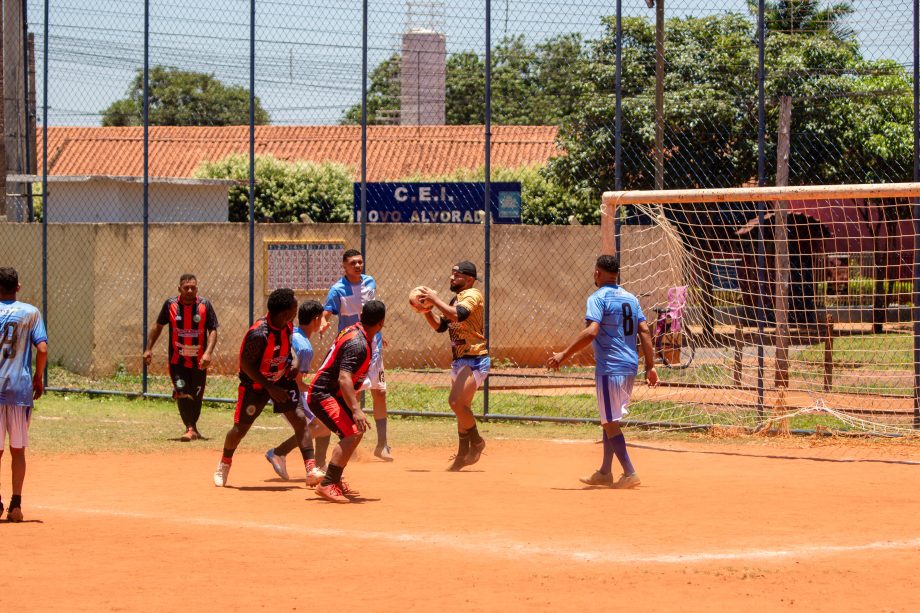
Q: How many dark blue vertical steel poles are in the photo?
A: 8